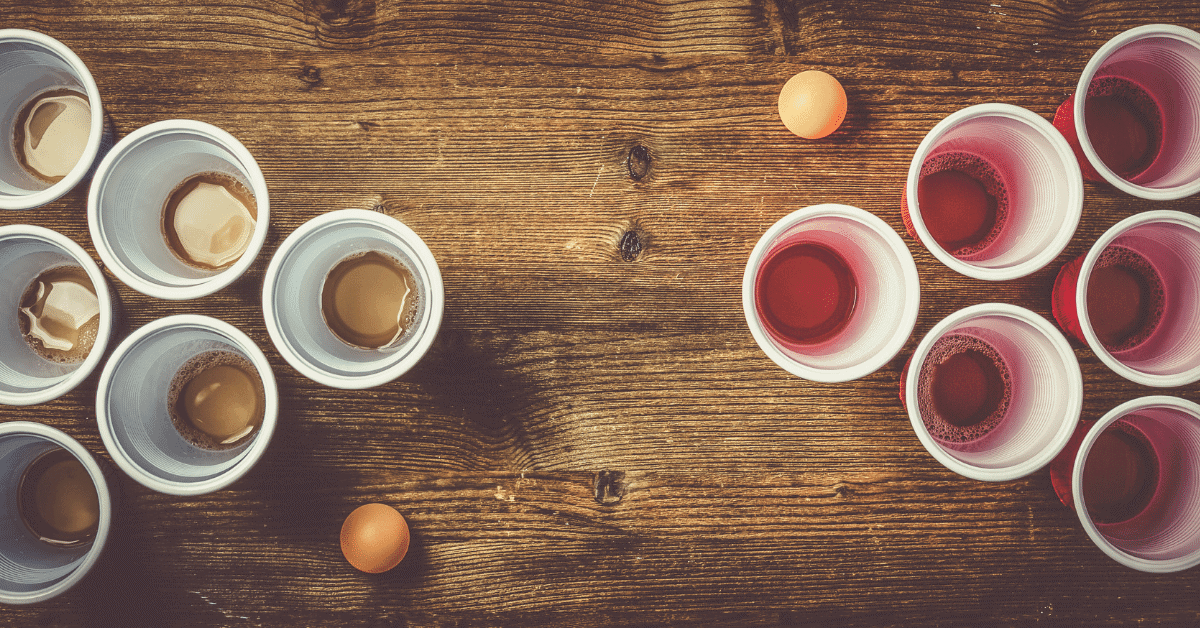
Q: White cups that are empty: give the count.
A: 0